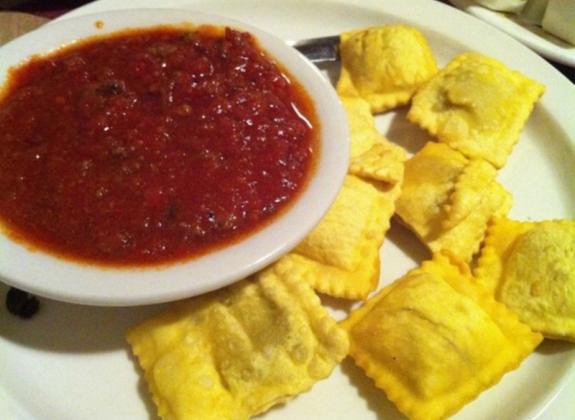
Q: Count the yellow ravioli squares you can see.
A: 8